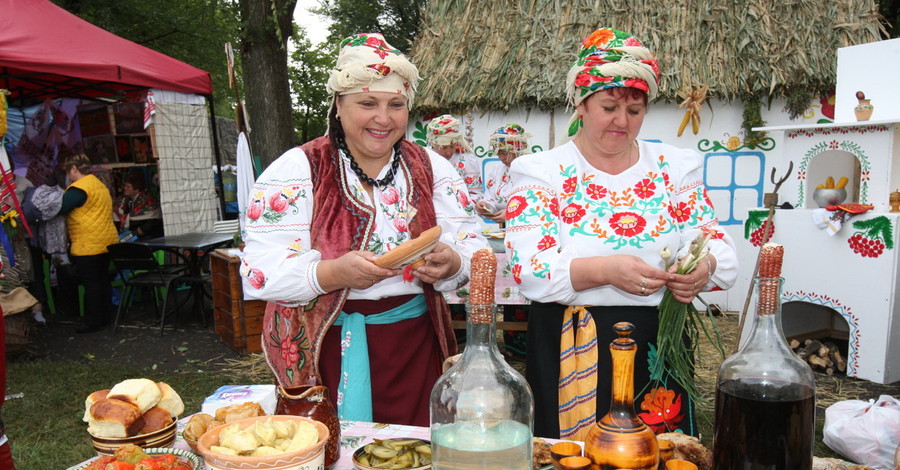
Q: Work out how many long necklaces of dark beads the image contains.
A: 1